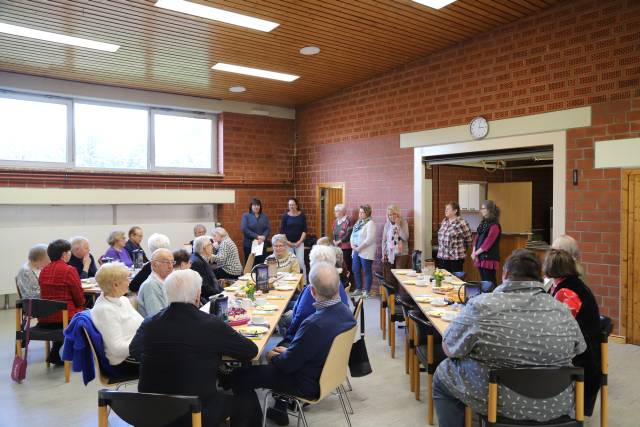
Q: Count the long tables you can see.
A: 3